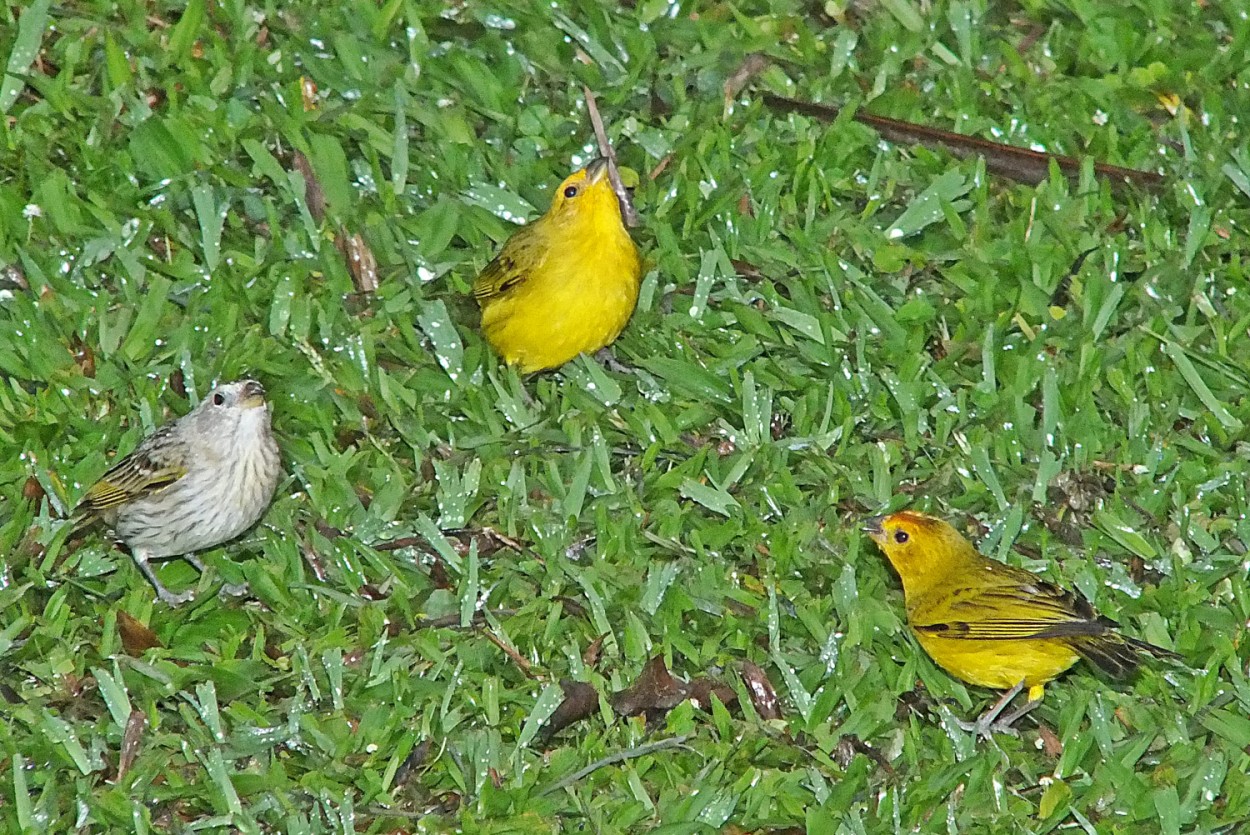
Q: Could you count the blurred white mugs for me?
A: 0